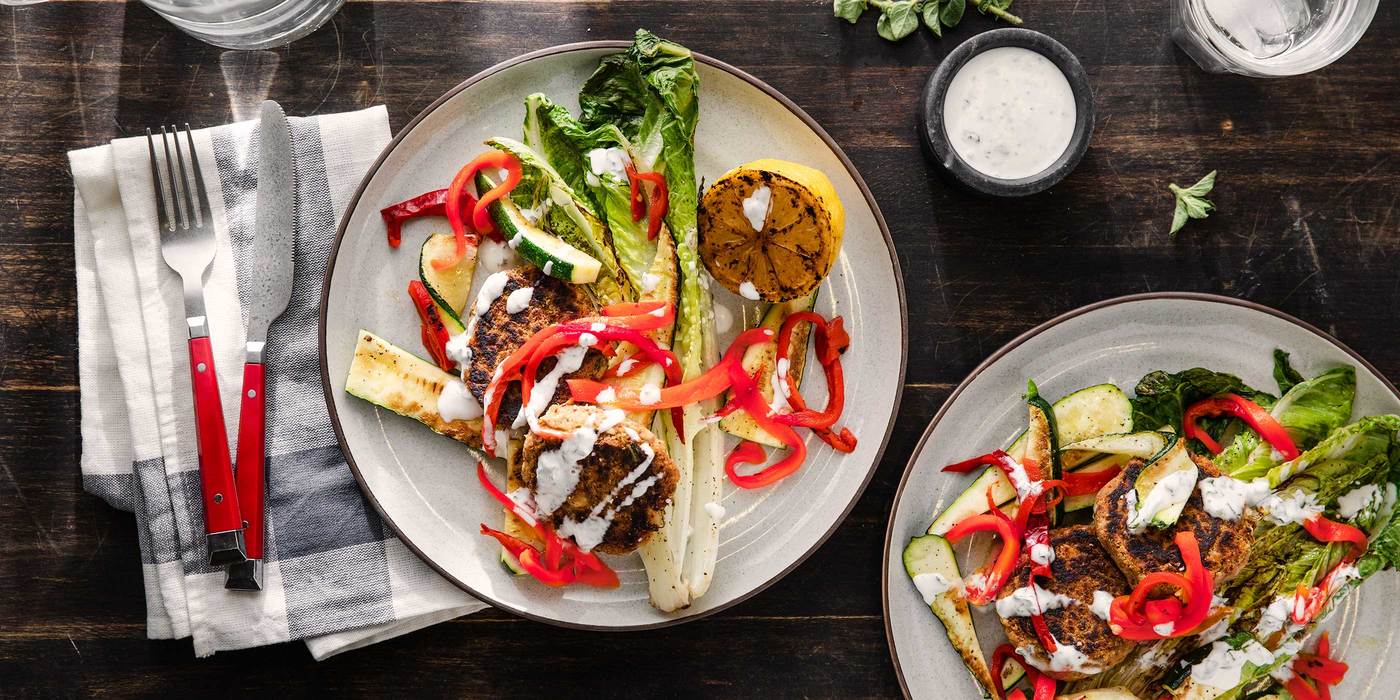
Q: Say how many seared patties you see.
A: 4